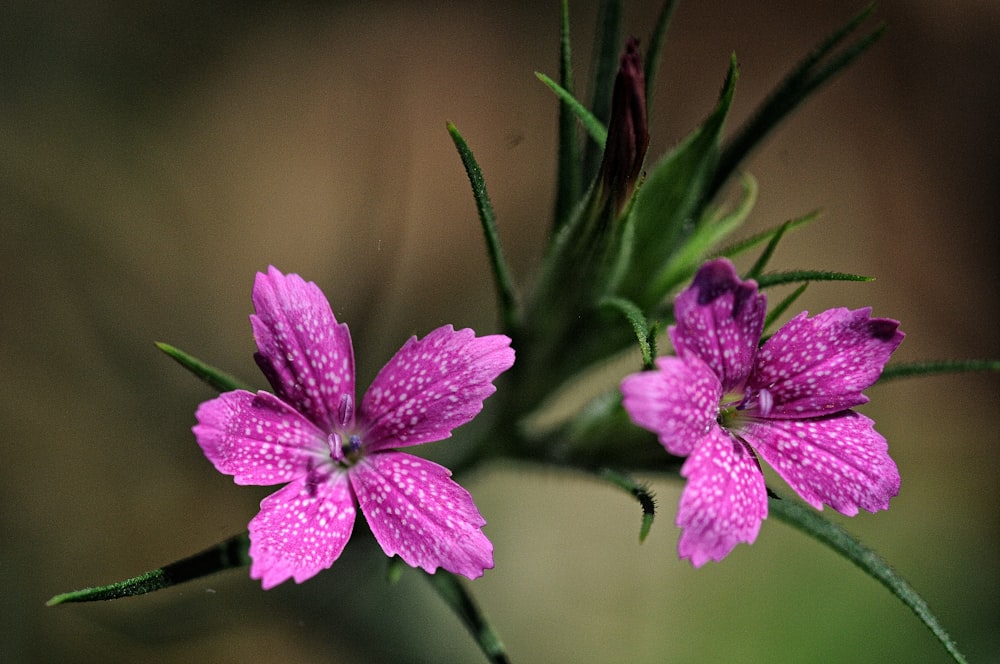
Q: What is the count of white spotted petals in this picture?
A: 10